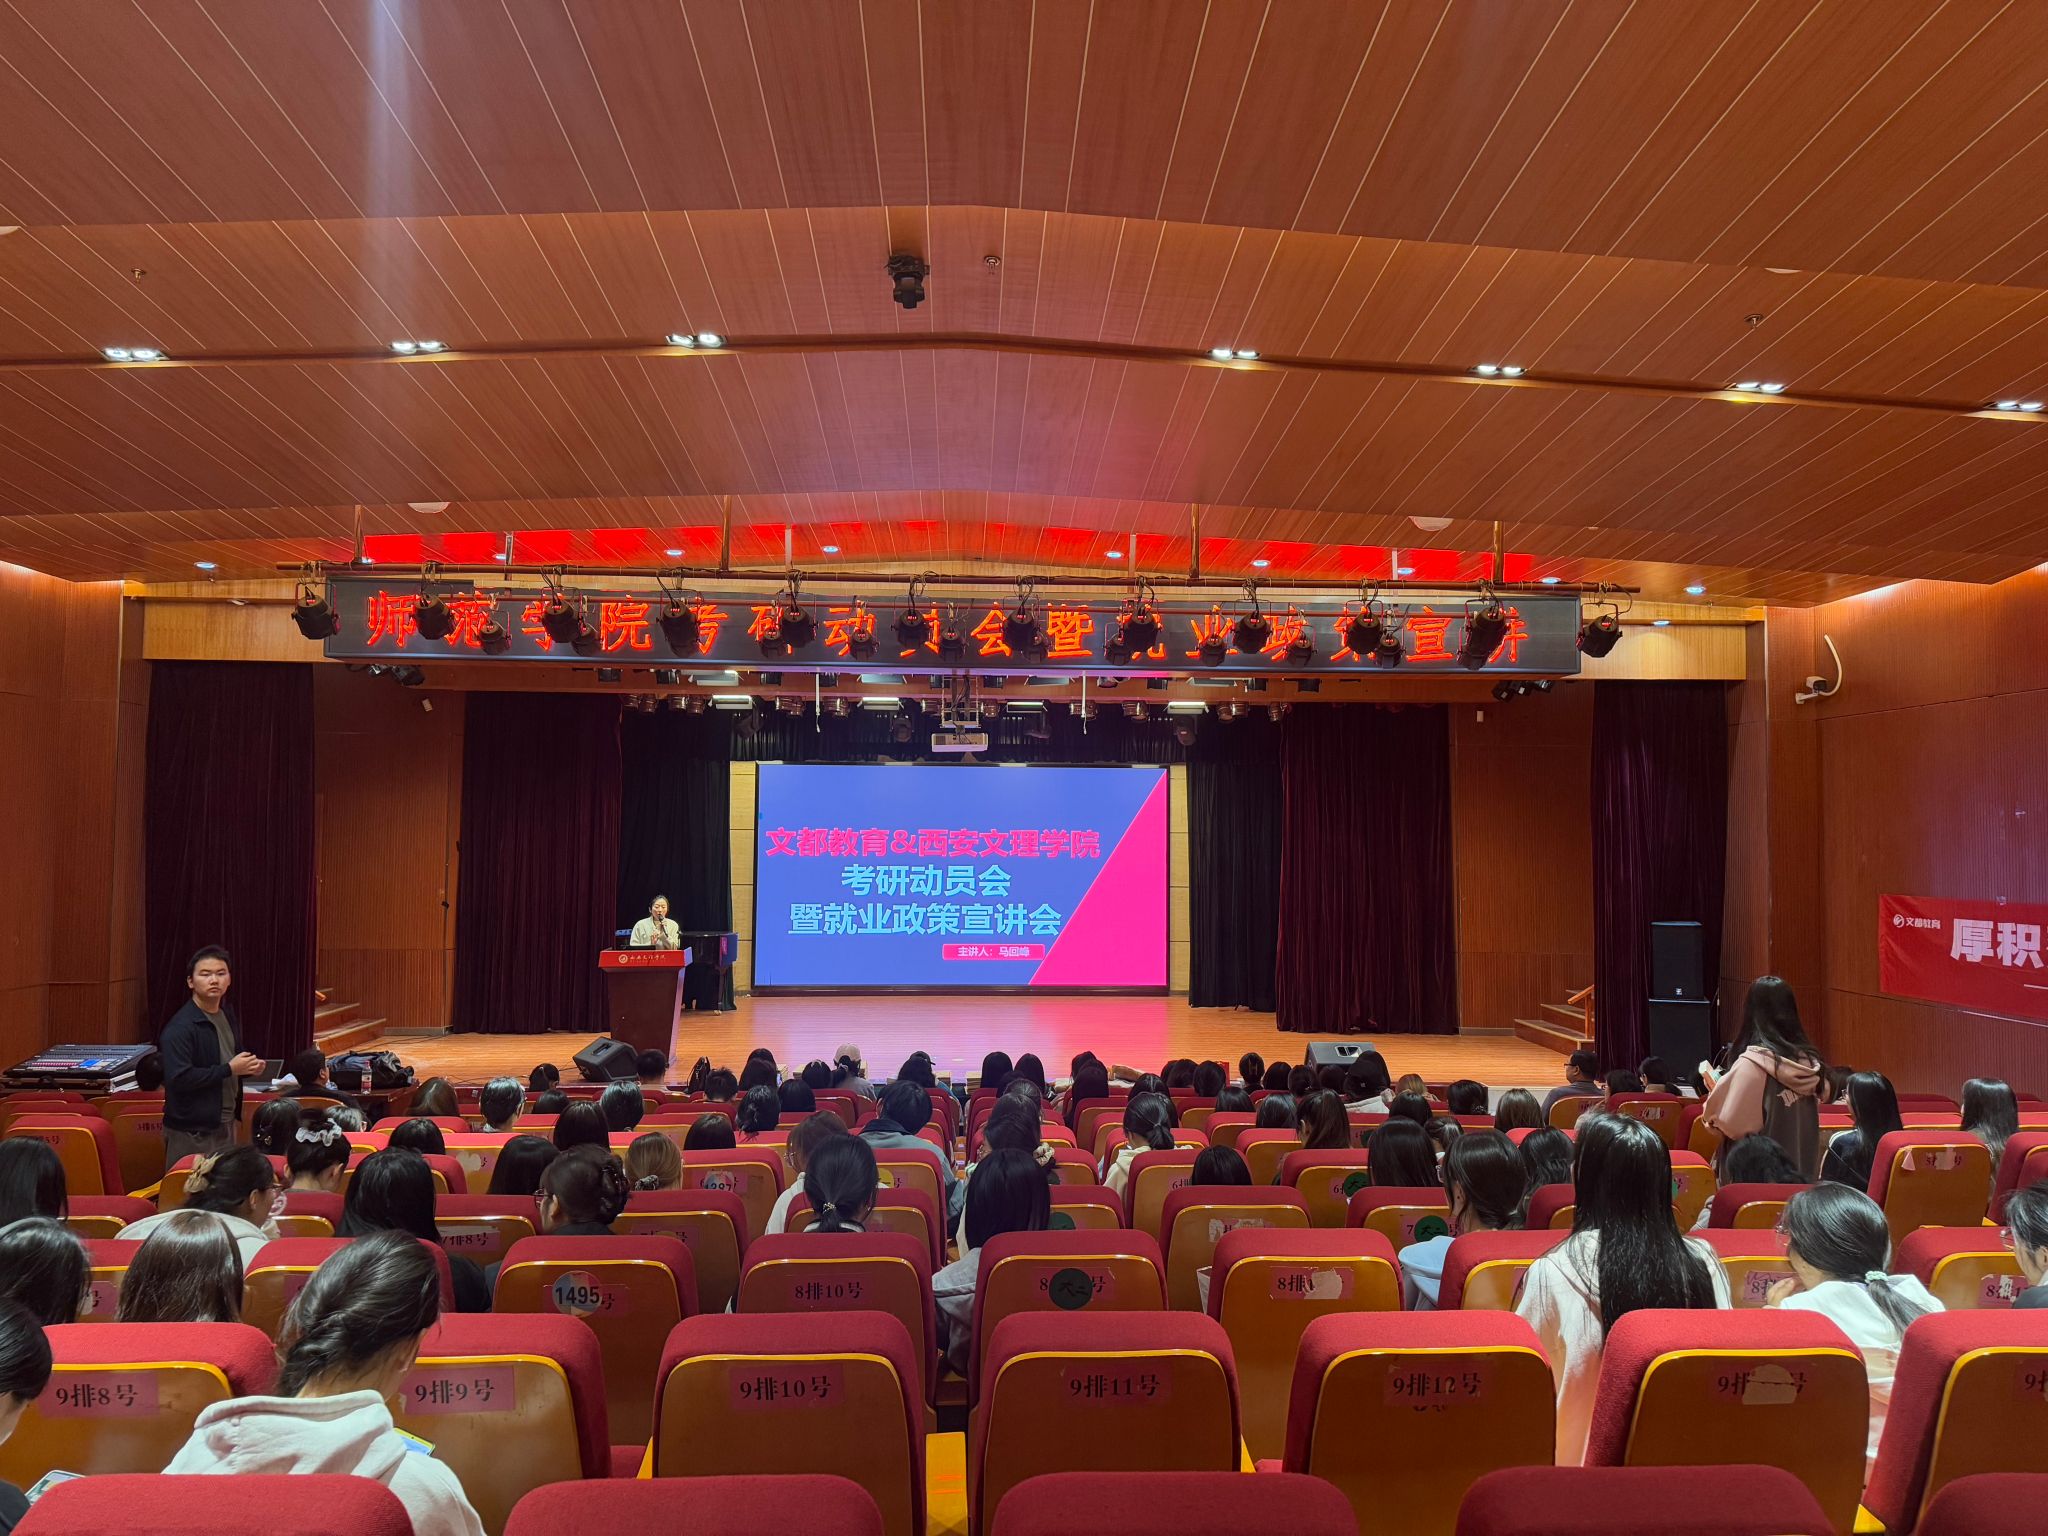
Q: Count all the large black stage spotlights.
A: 12